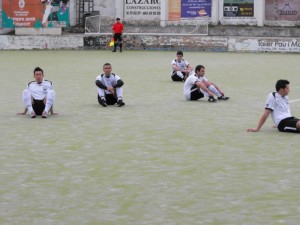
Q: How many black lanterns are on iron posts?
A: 0